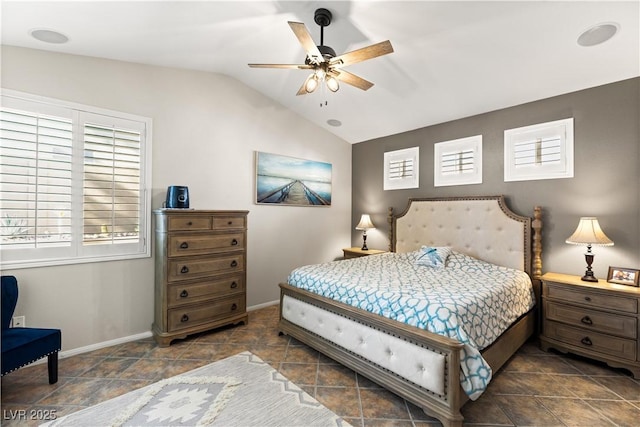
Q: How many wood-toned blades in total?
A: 5